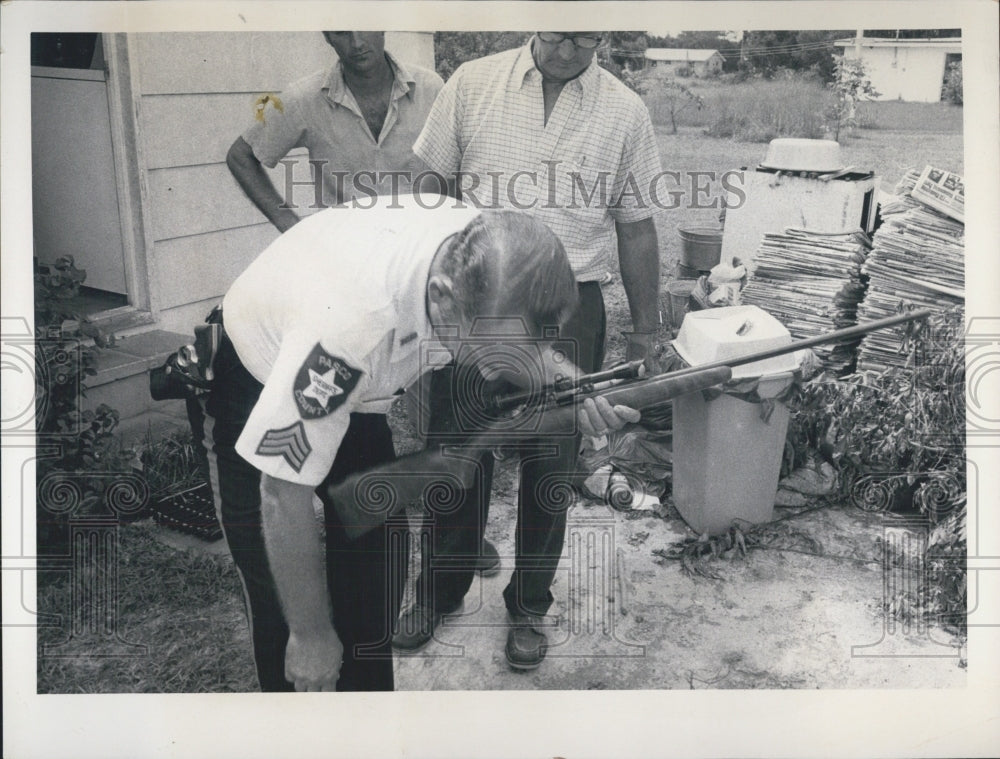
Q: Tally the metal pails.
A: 2